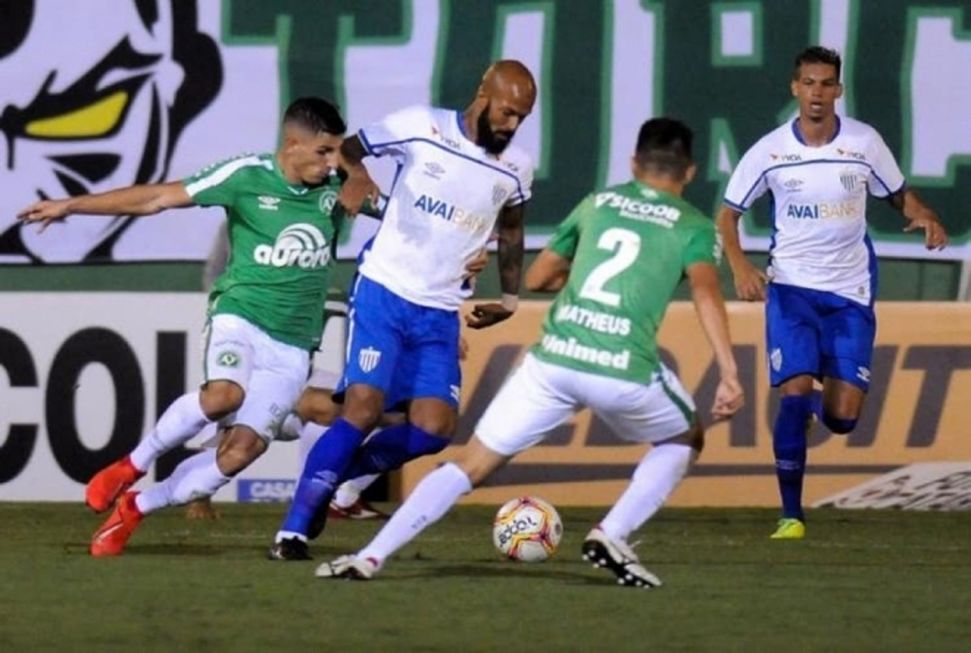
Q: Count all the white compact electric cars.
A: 0